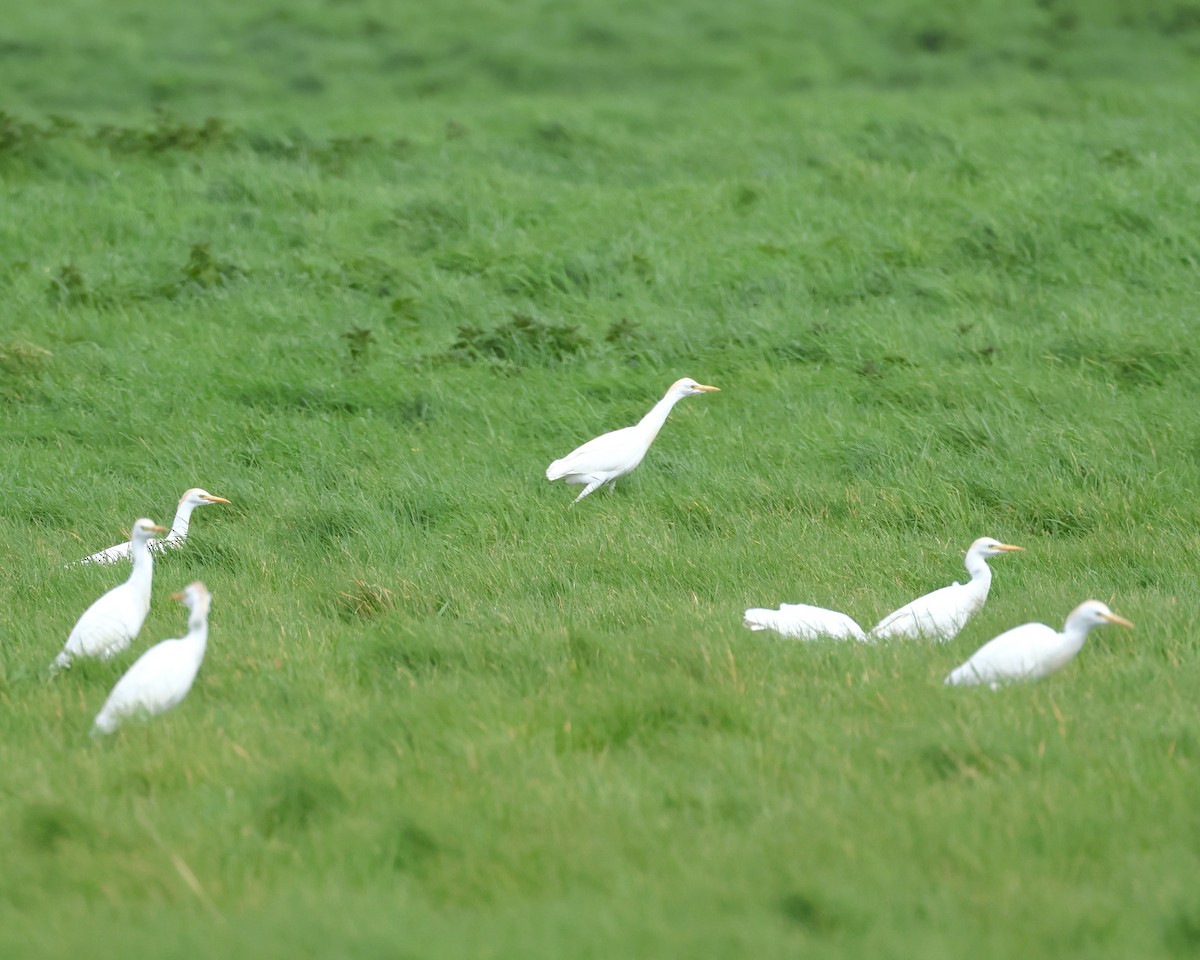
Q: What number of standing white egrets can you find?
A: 6